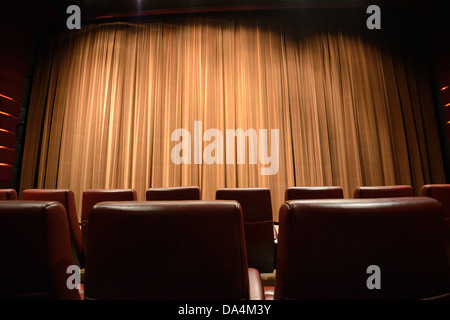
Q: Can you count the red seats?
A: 11